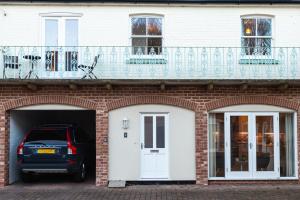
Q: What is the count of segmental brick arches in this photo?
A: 3